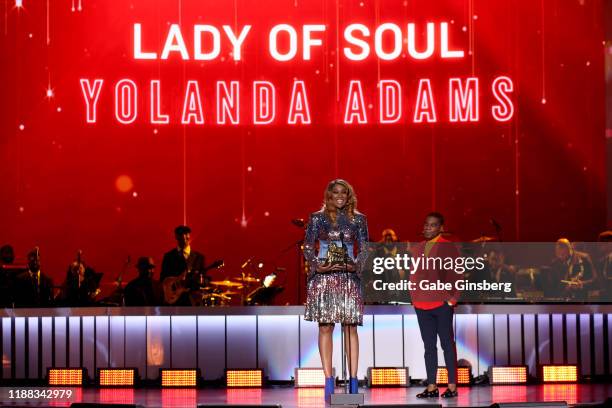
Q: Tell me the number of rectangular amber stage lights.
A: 9